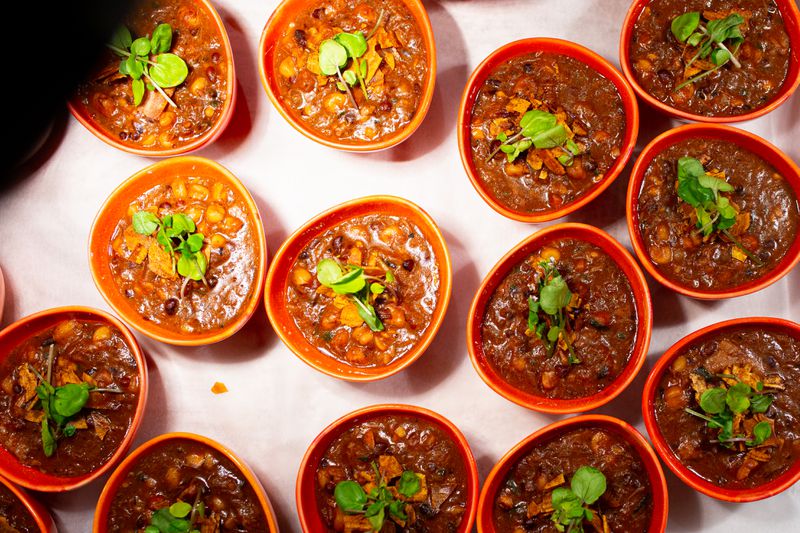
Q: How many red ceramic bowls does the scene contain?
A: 14